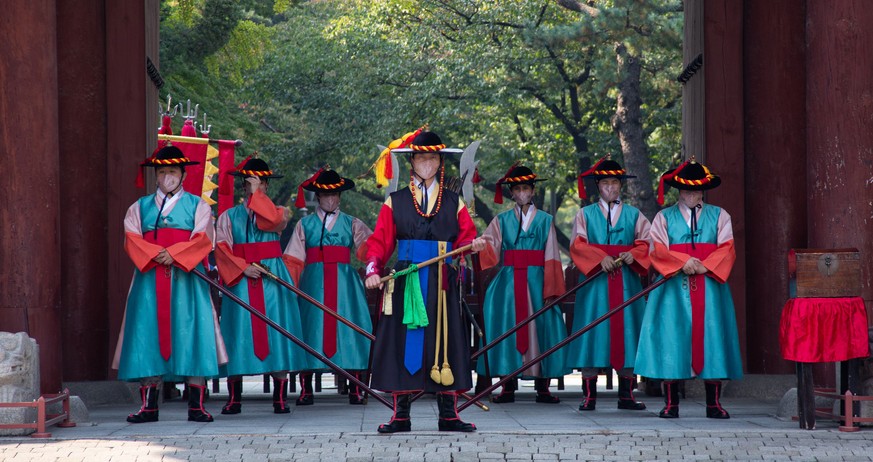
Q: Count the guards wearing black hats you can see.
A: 7